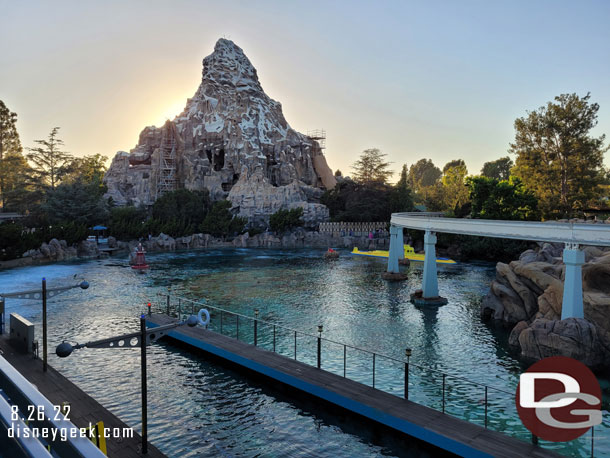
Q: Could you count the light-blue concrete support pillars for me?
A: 4